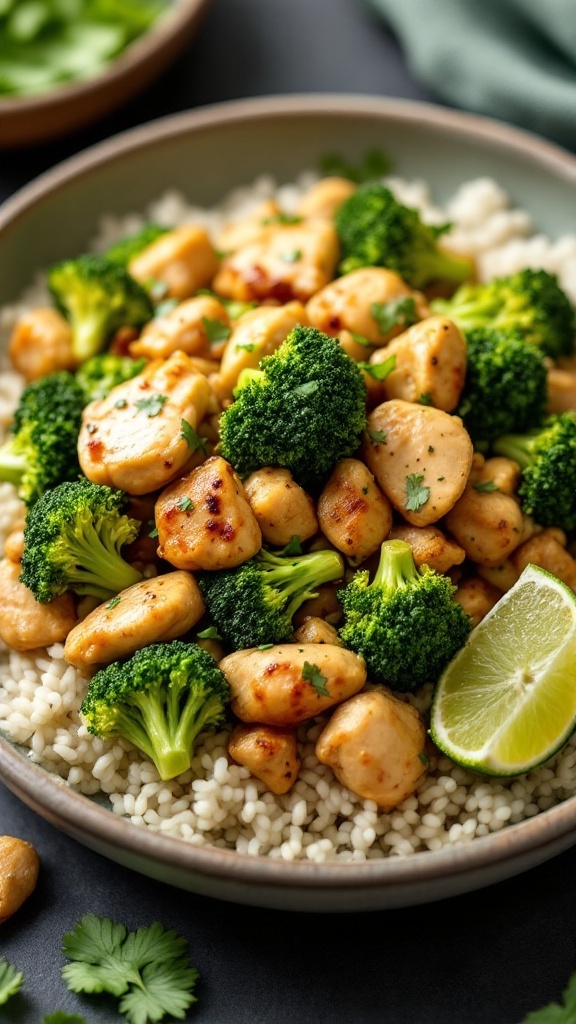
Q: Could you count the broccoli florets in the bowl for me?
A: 13